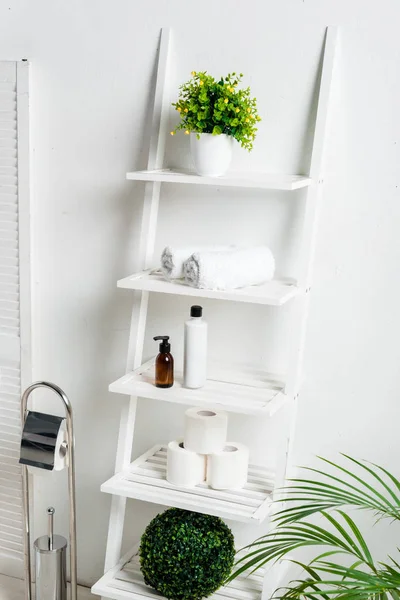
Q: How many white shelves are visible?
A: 5